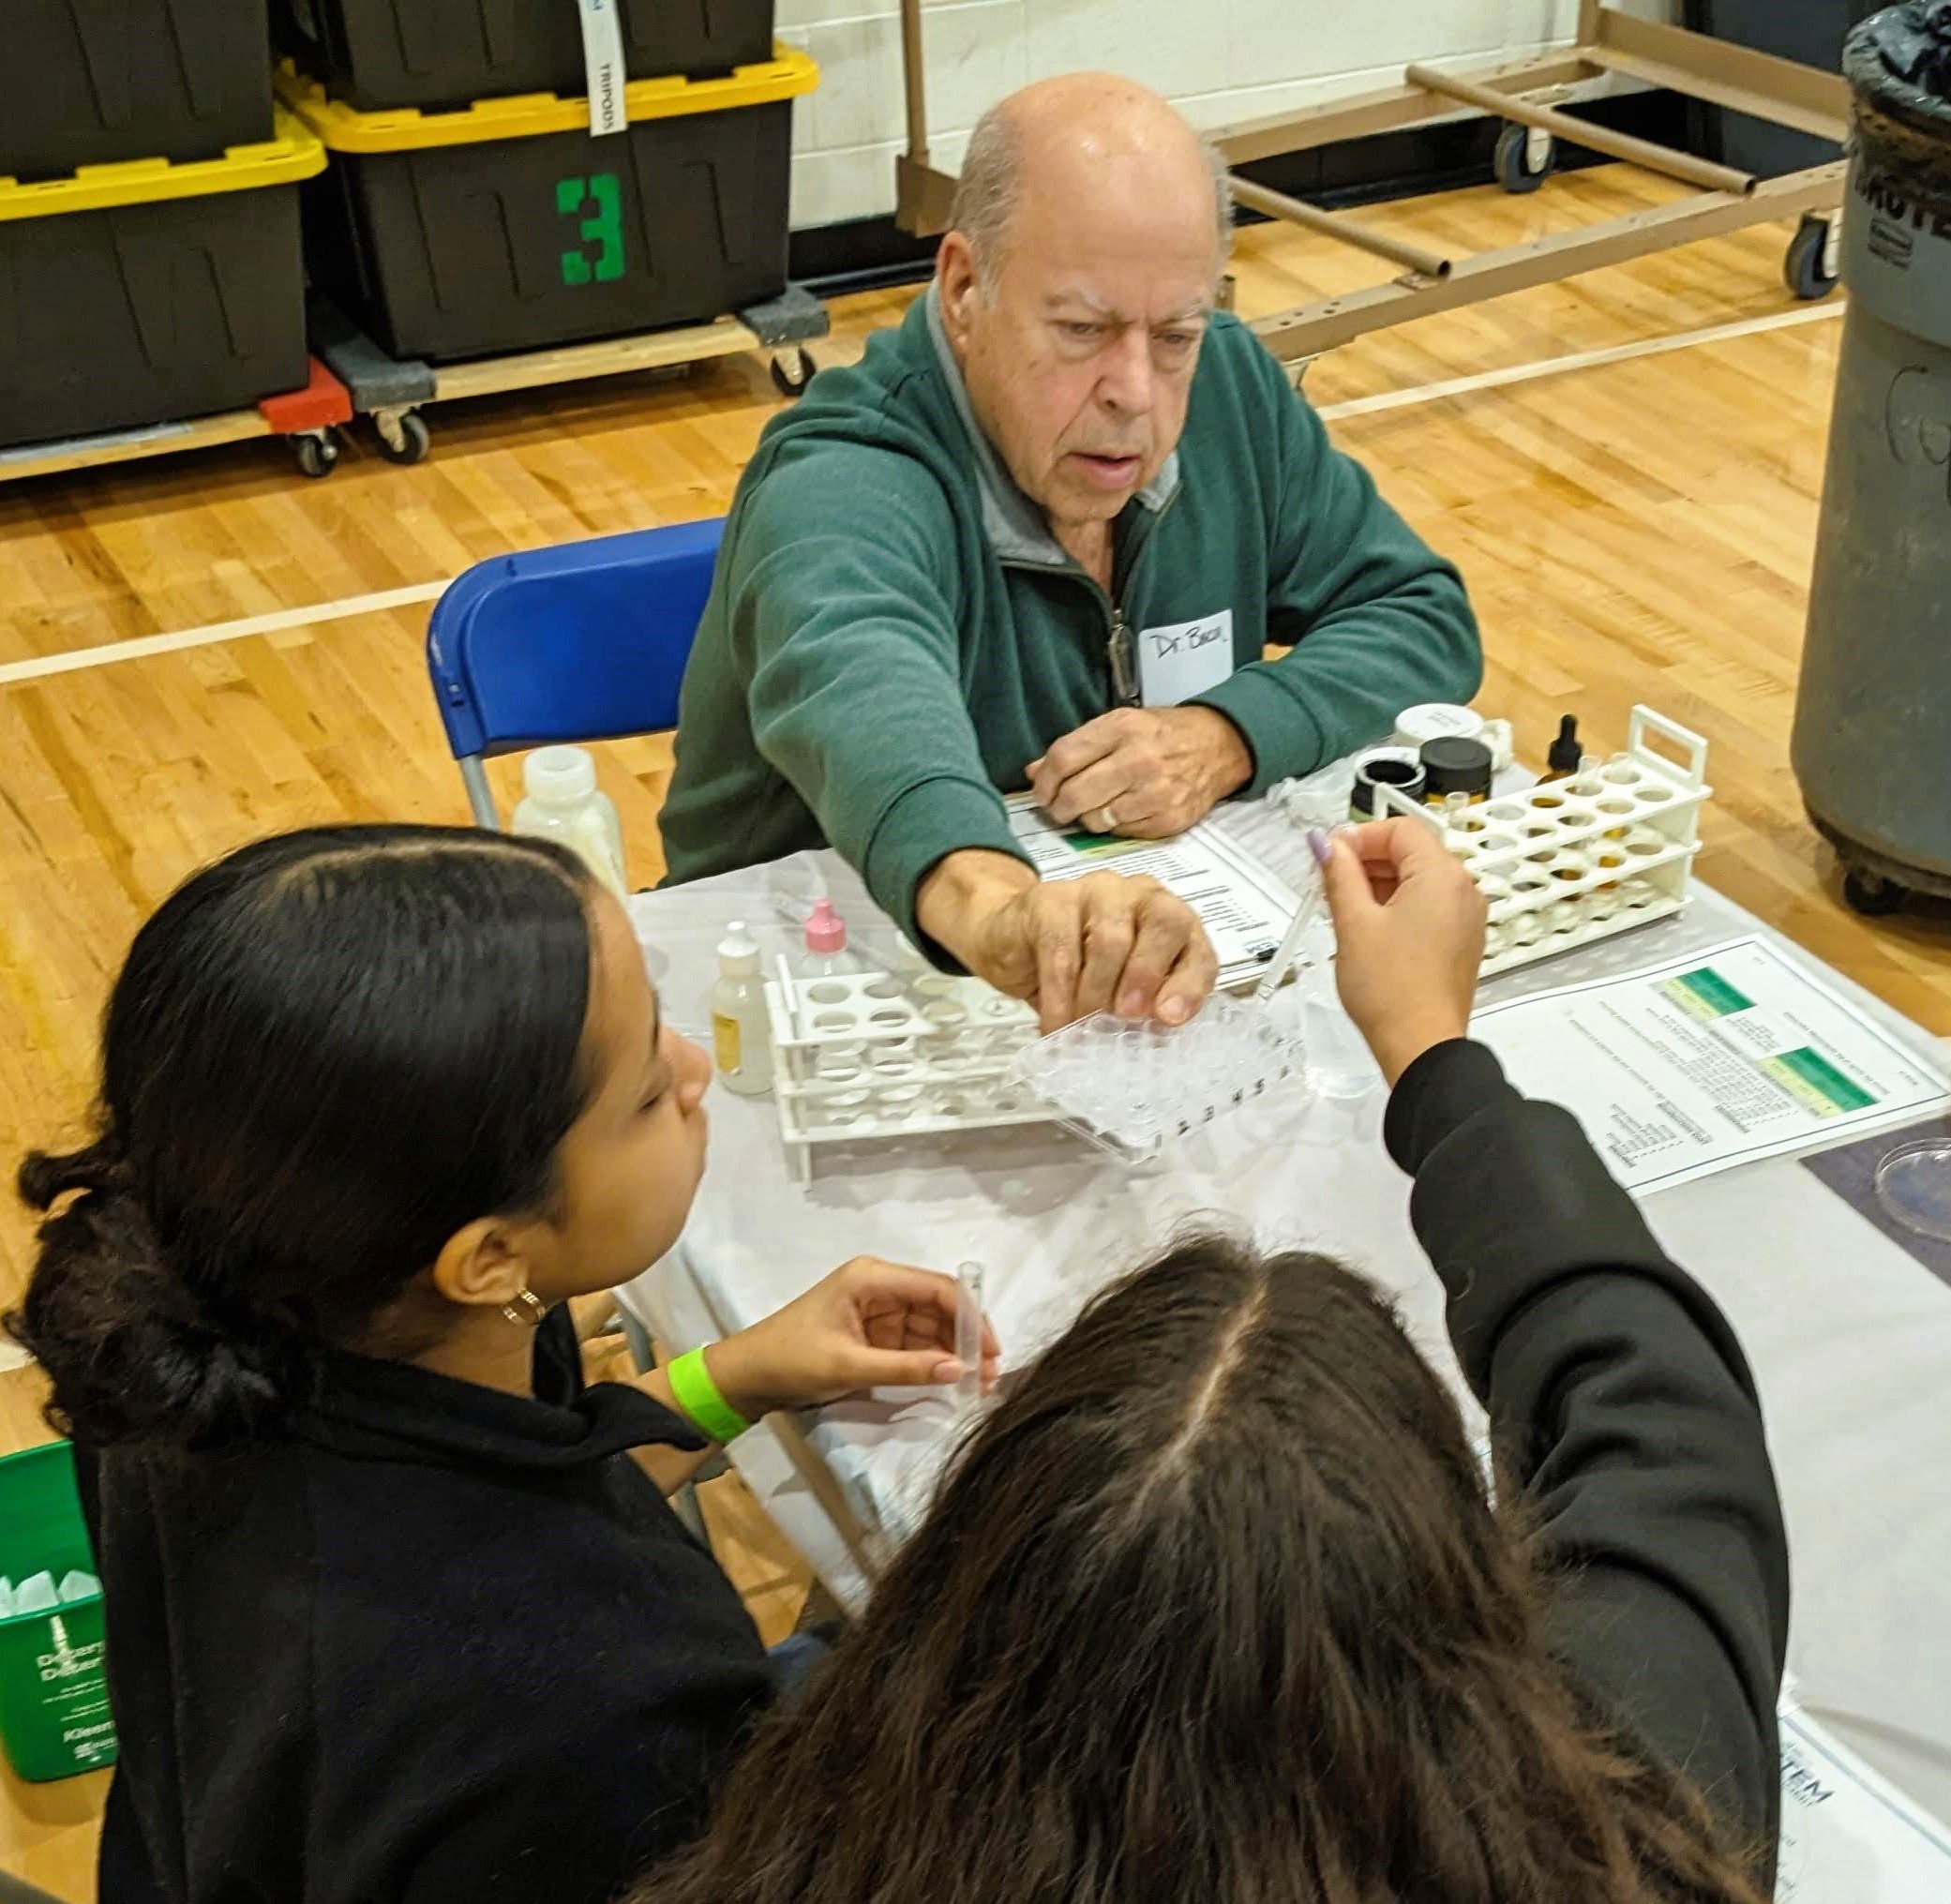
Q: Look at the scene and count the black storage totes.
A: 4